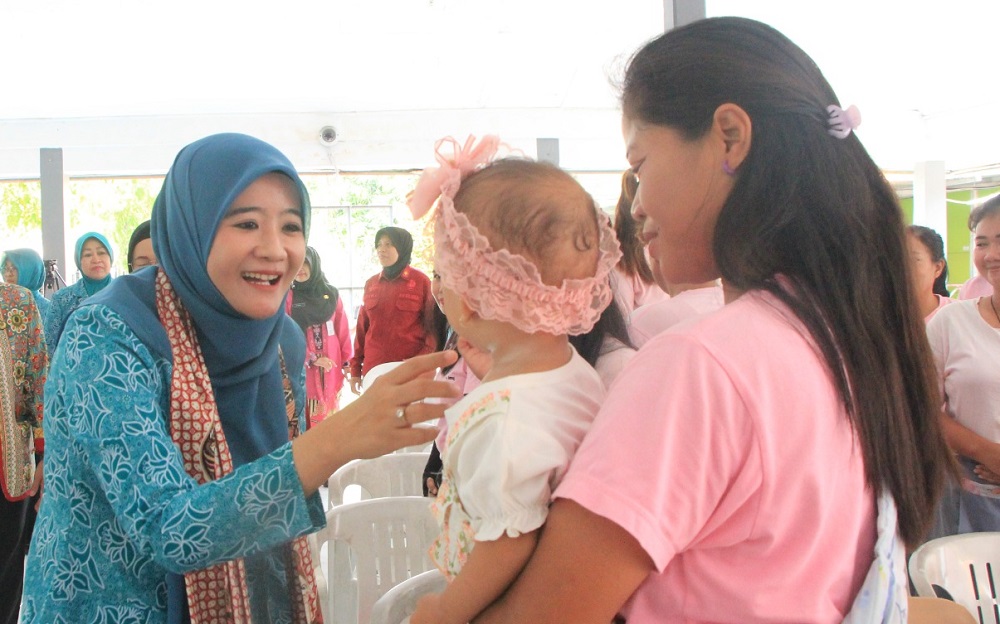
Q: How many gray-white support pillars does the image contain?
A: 4